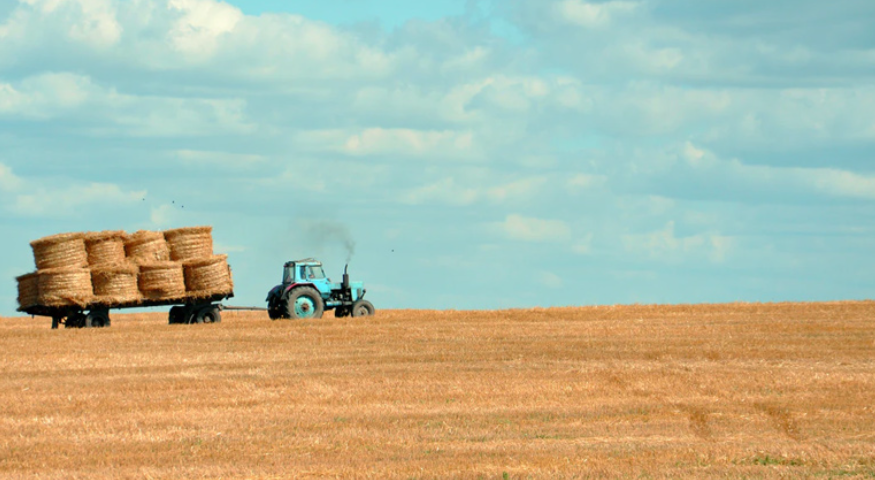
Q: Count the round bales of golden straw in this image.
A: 9